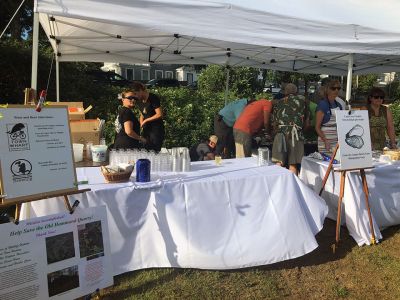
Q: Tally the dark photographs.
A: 3